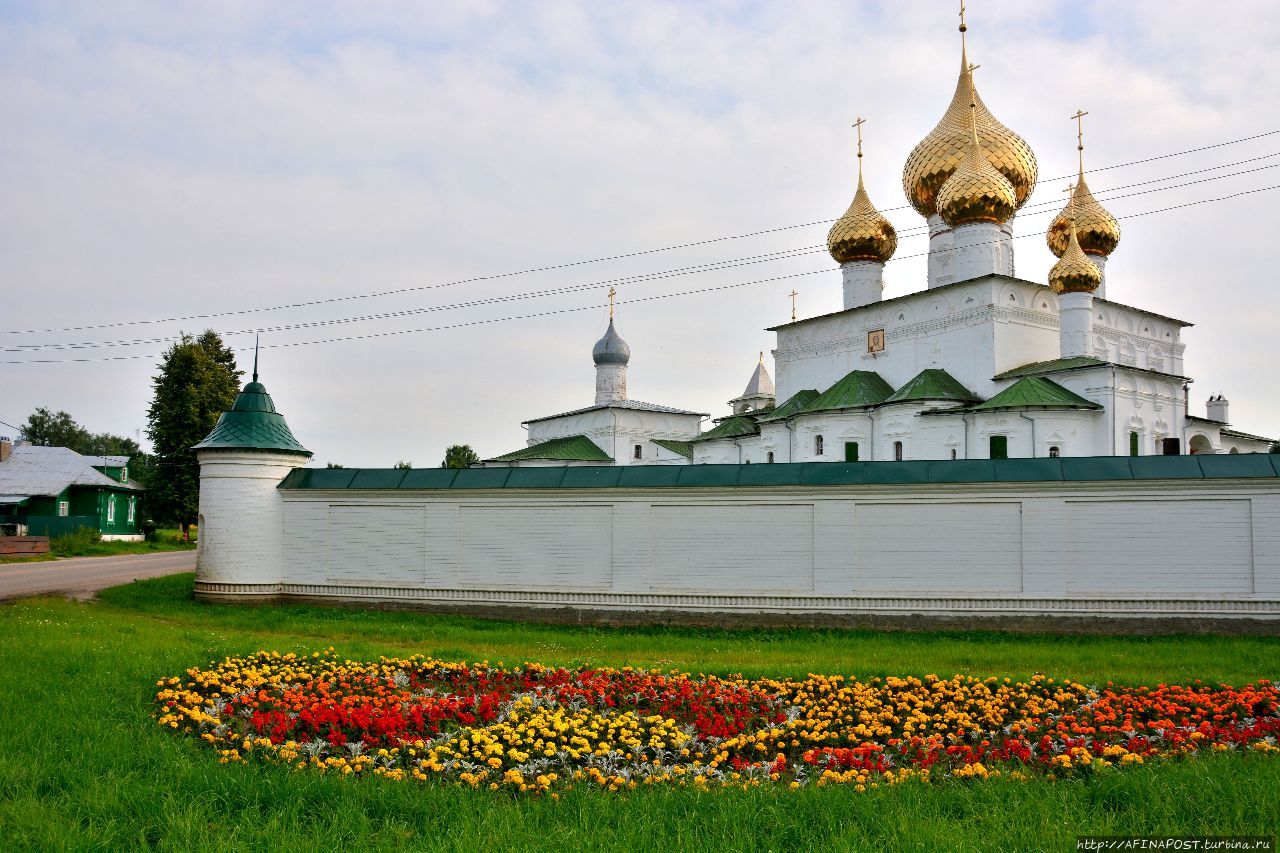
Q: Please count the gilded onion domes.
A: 5